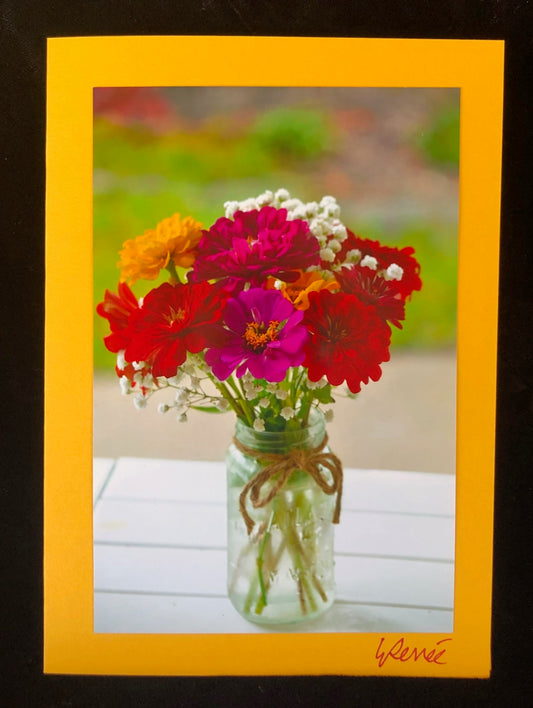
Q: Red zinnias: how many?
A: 5